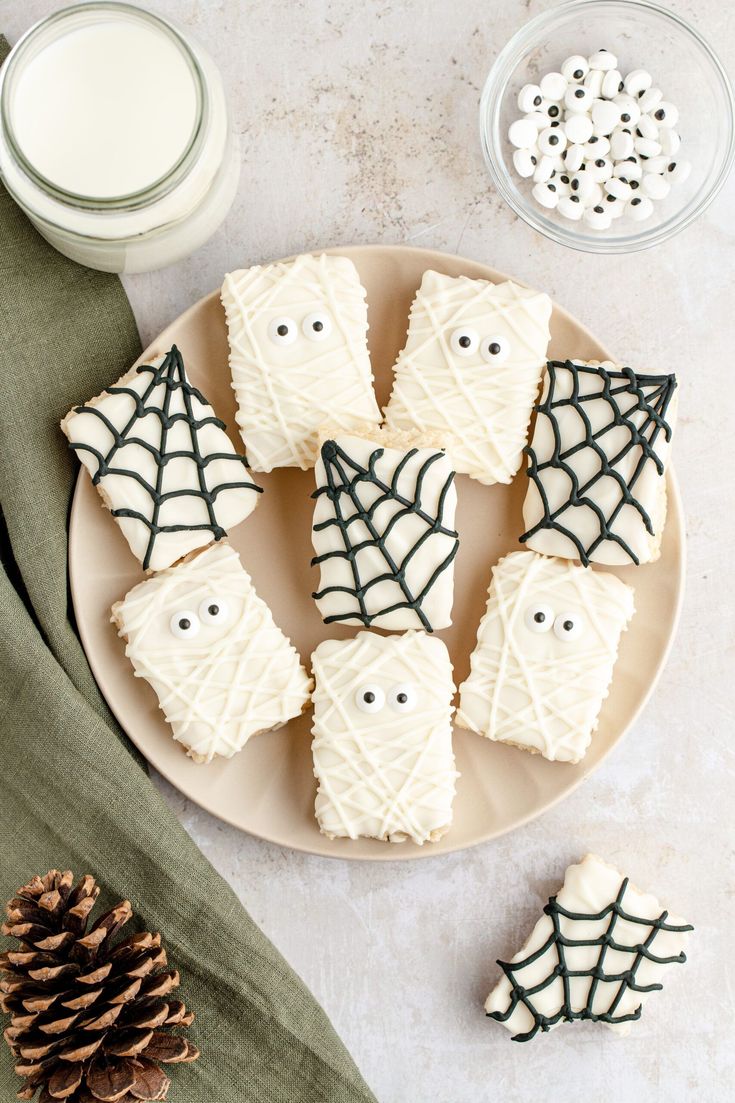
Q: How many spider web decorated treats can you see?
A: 4